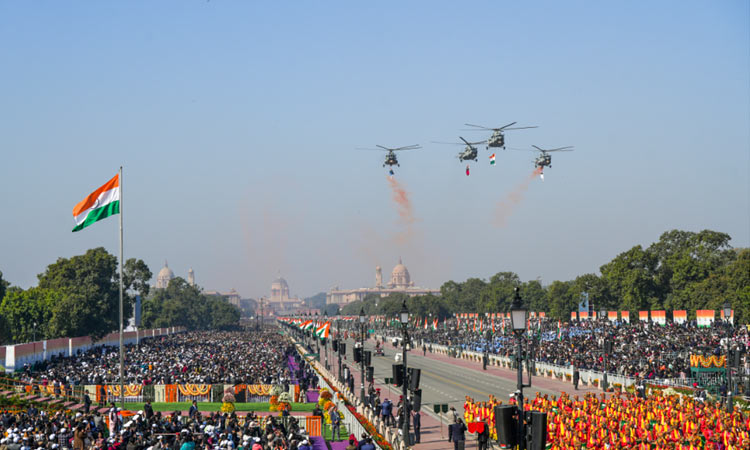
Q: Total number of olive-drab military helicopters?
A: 4